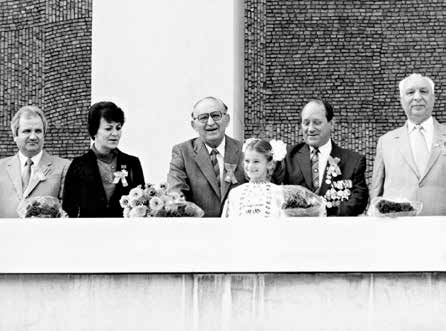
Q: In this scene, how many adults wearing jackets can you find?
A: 5